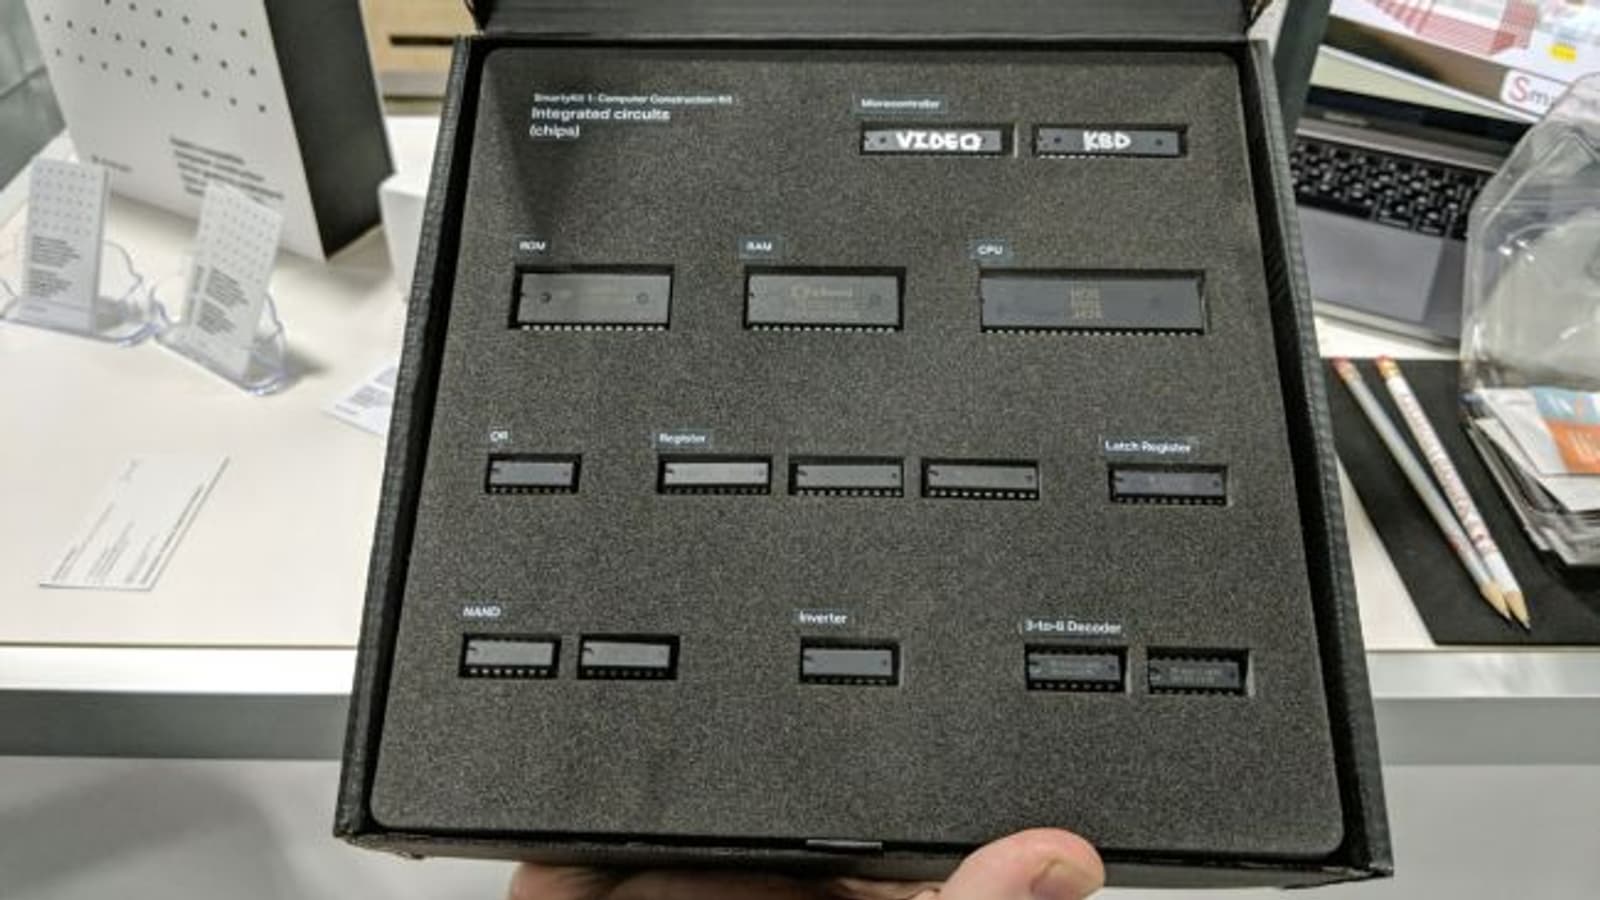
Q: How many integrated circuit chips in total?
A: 15